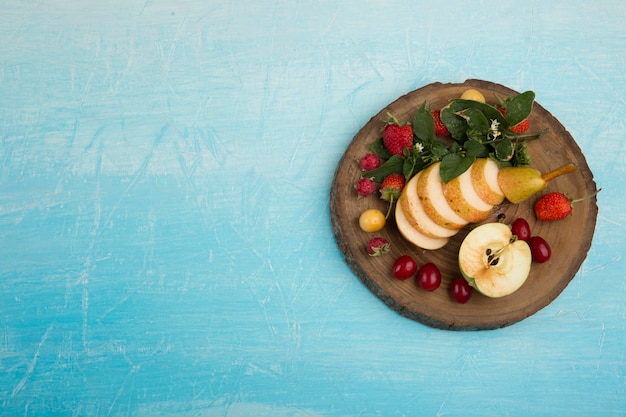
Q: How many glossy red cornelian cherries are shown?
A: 5